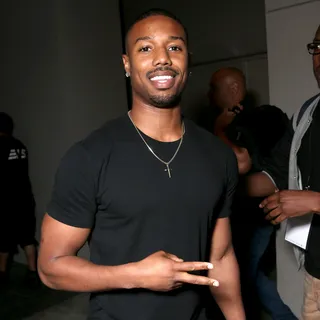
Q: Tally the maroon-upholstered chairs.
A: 0